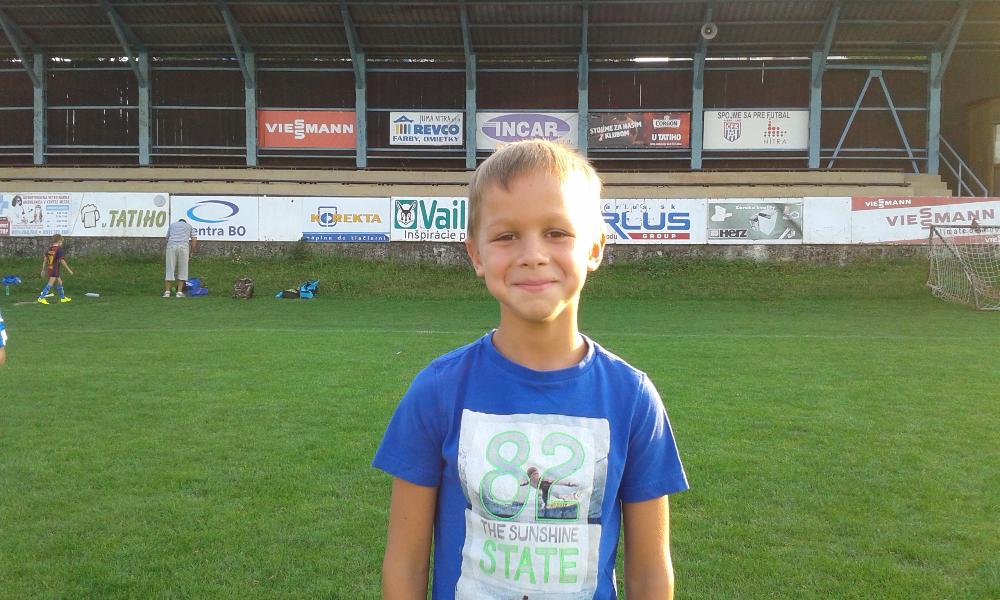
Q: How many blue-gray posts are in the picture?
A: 9